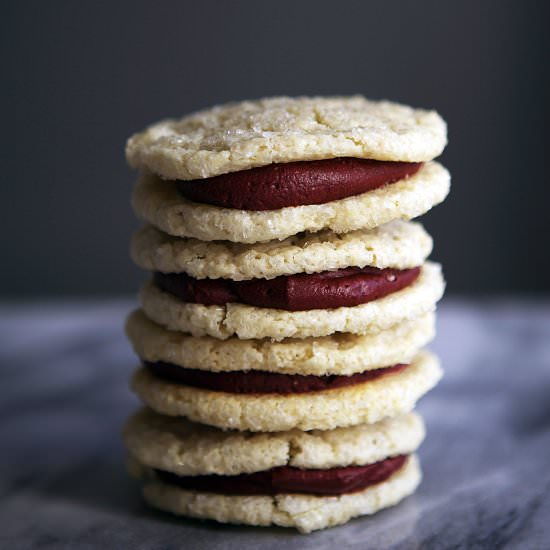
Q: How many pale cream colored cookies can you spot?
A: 8